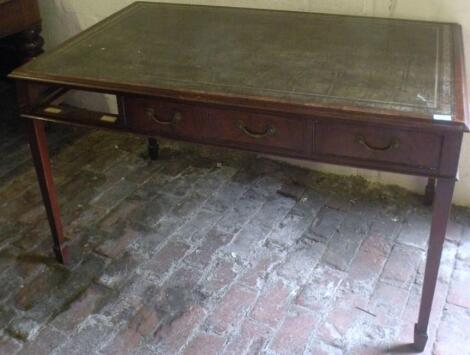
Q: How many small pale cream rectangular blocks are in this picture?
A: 2